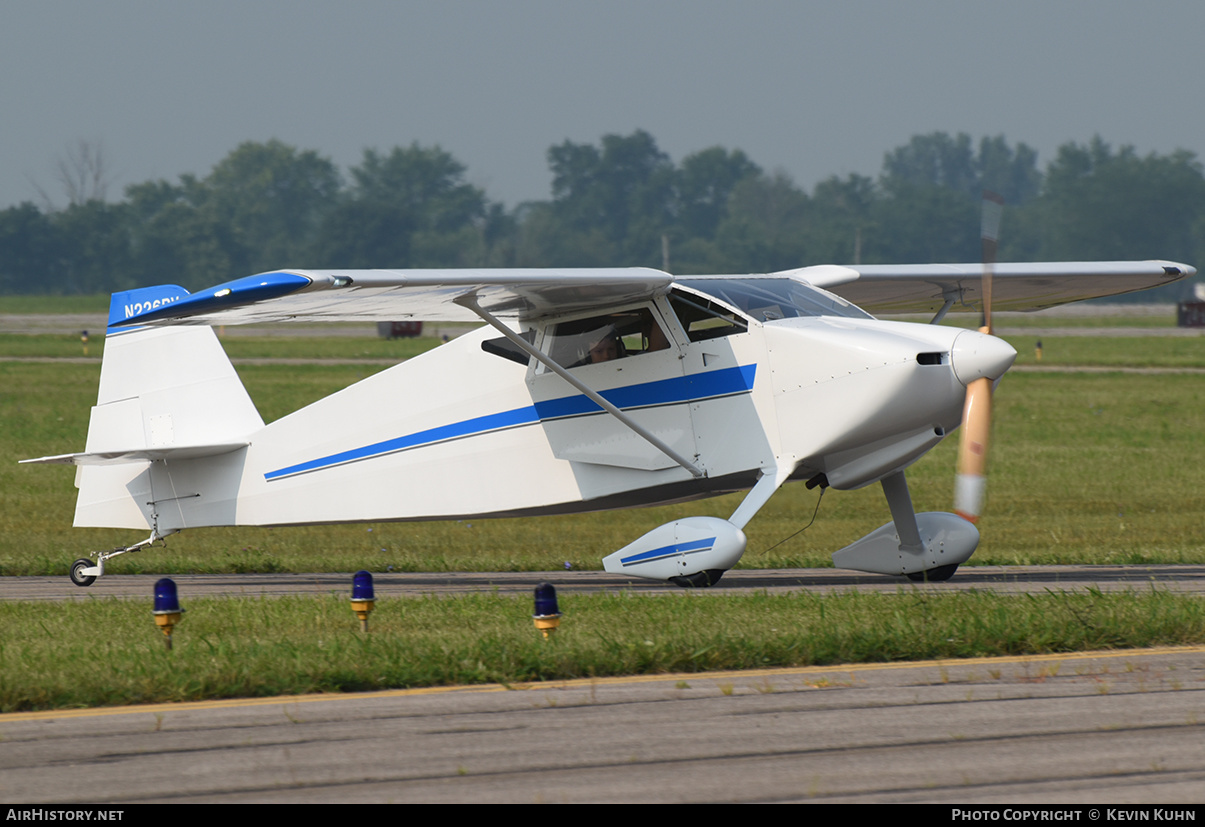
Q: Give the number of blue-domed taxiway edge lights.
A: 3